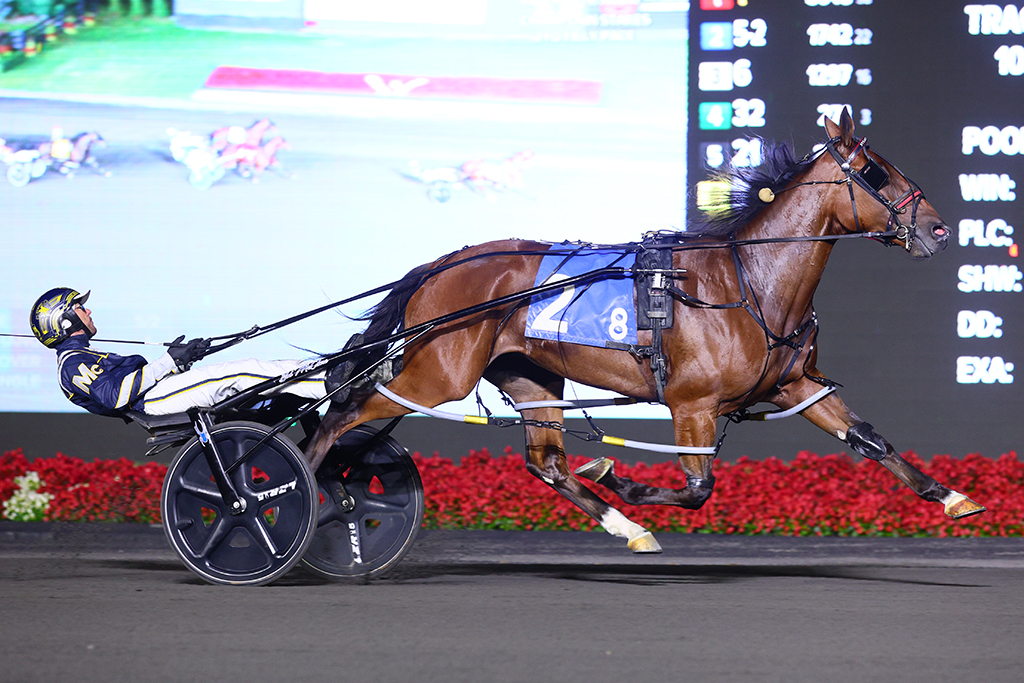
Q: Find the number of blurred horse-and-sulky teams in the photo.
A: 4